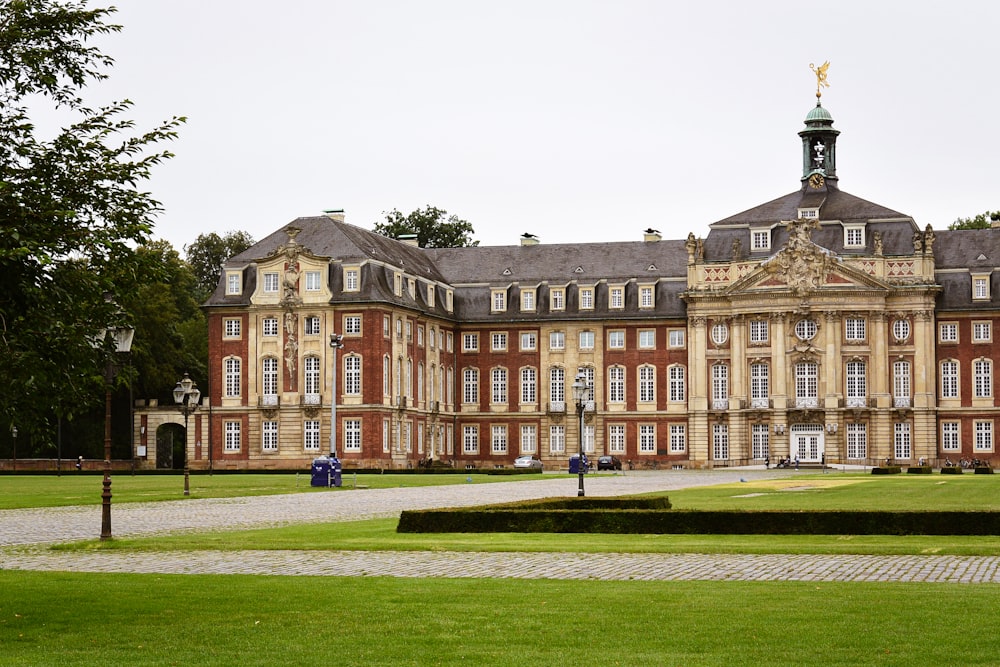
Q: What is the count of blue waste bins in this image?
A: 2